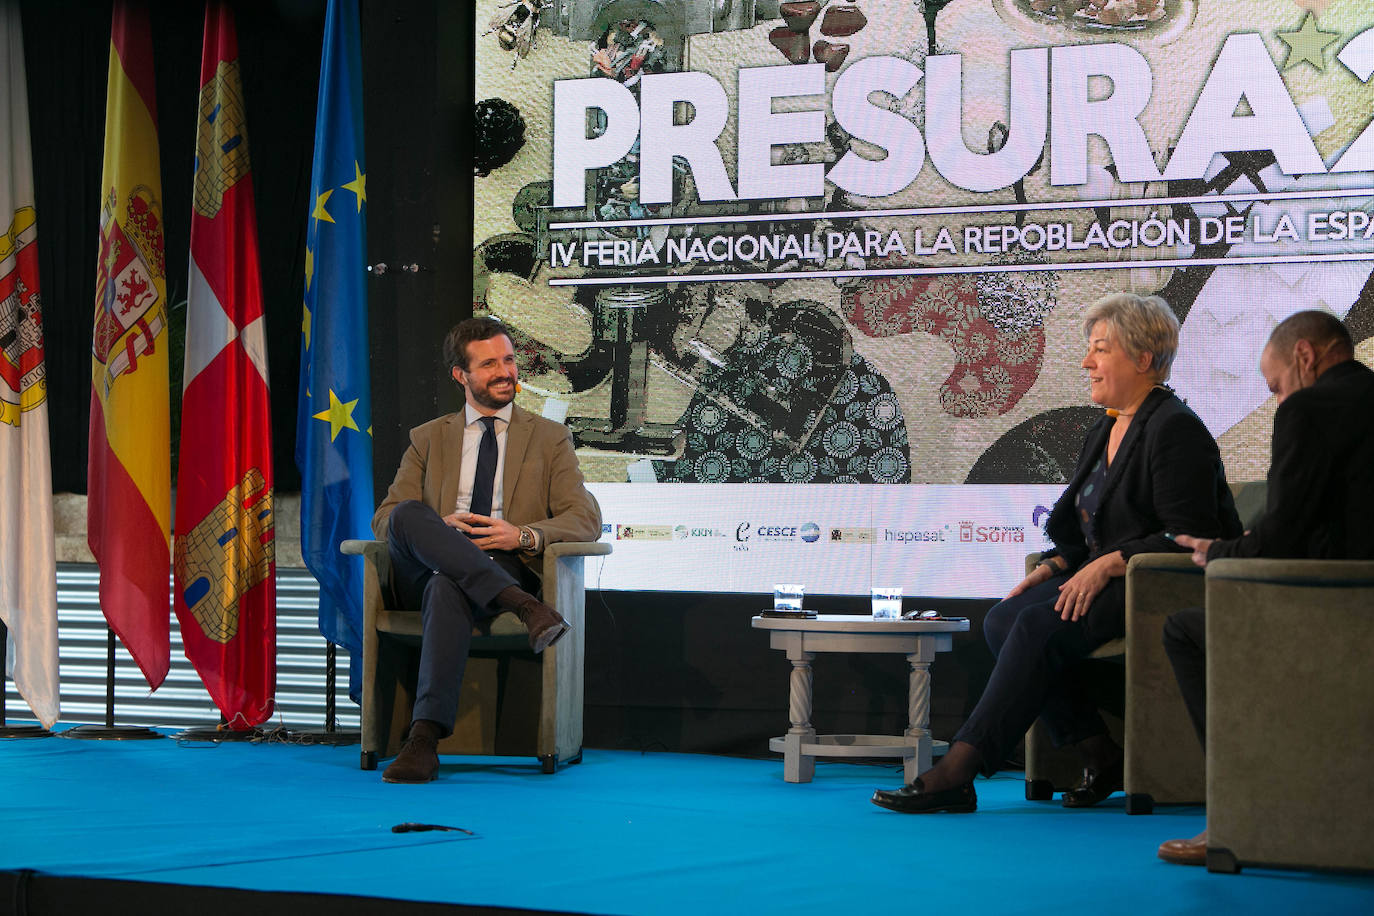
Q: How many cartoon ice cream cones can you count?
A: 0